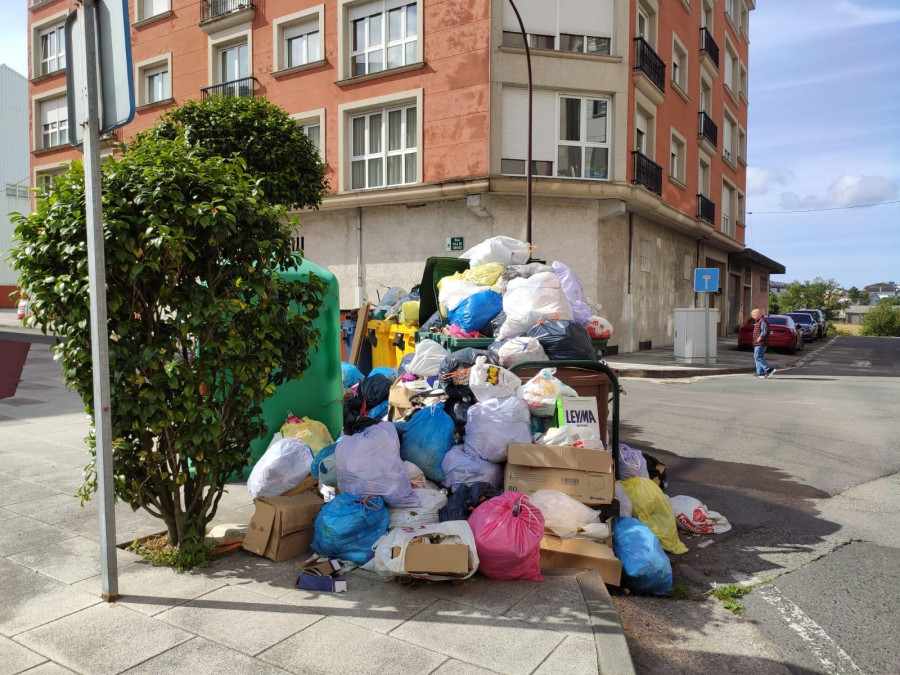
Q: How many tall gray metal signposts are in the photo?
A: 2